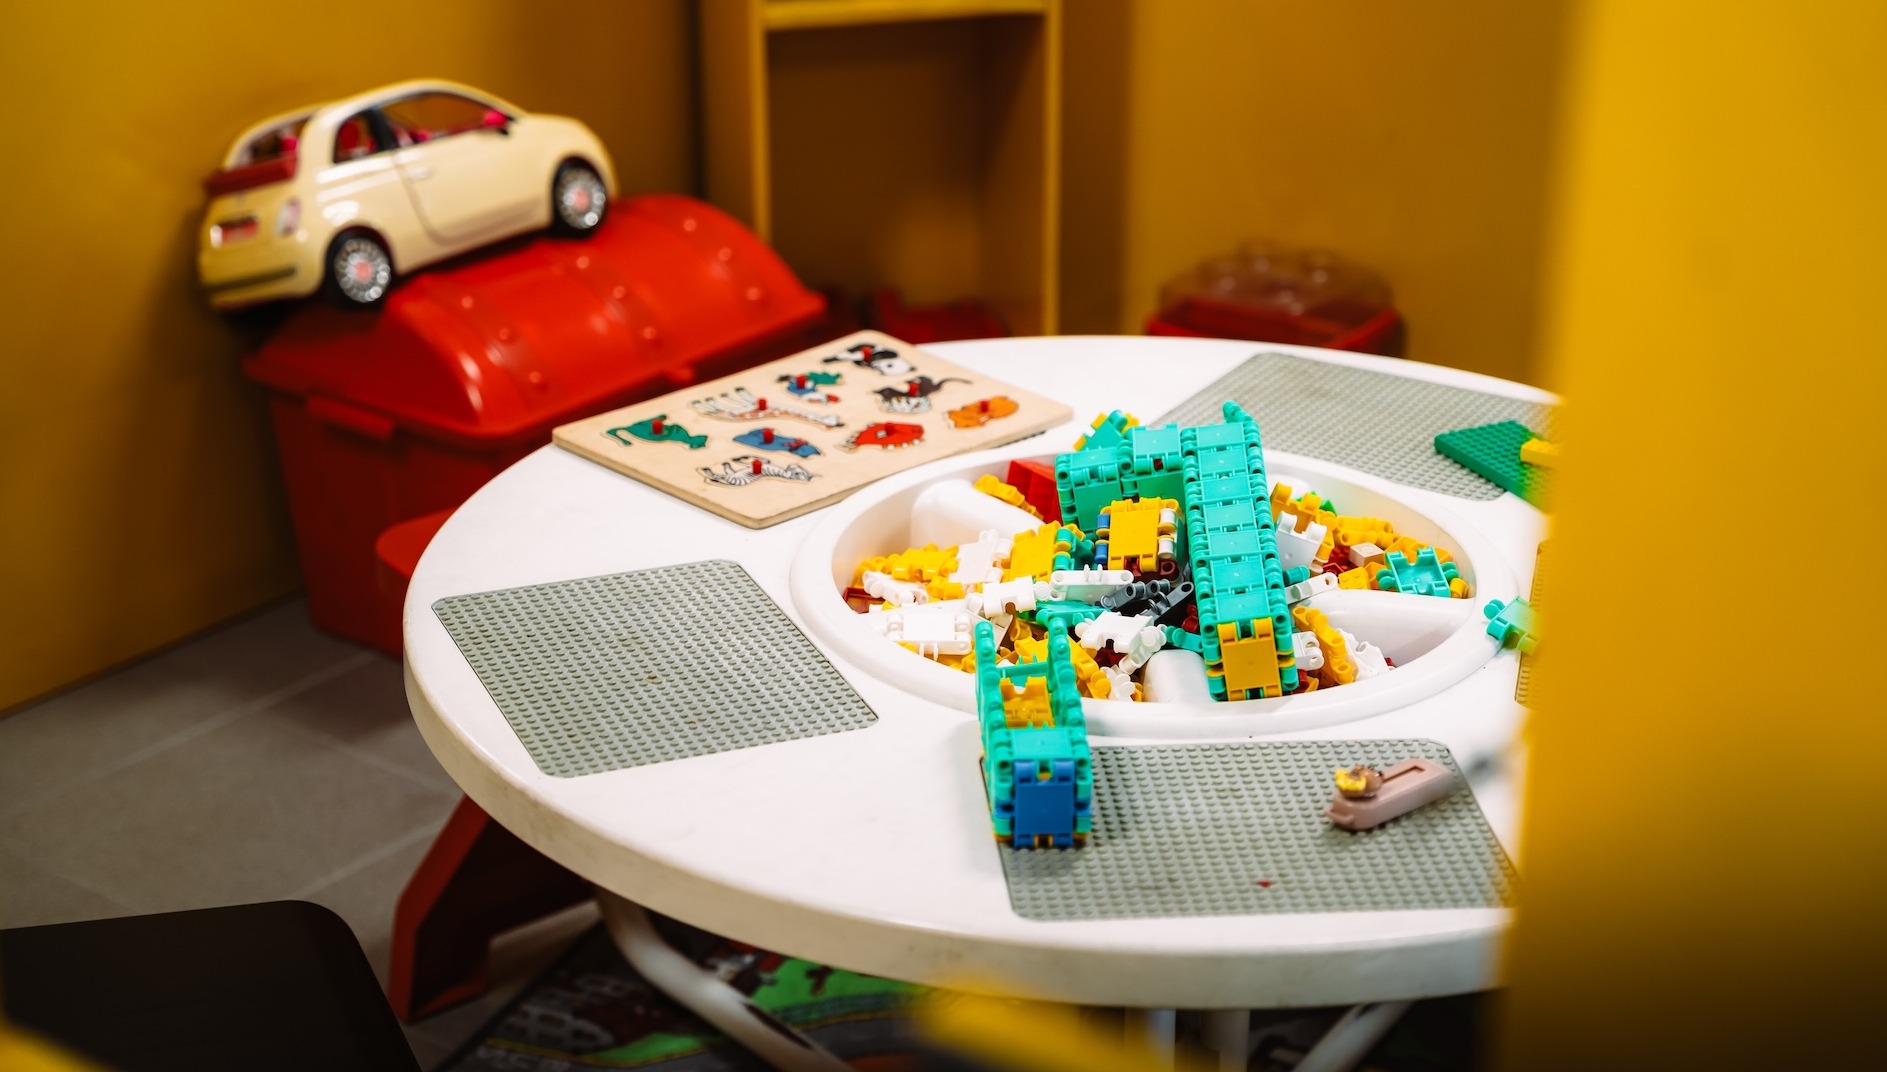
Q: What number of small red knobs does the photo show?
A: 9